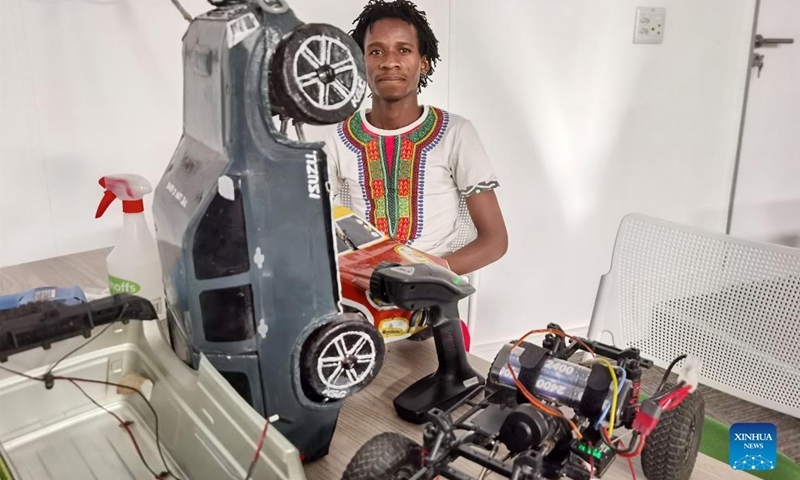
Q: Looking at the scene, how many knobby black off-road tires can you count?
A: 2